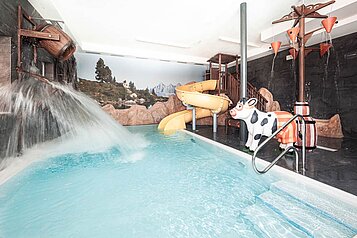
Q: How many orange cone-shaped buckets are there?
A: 5